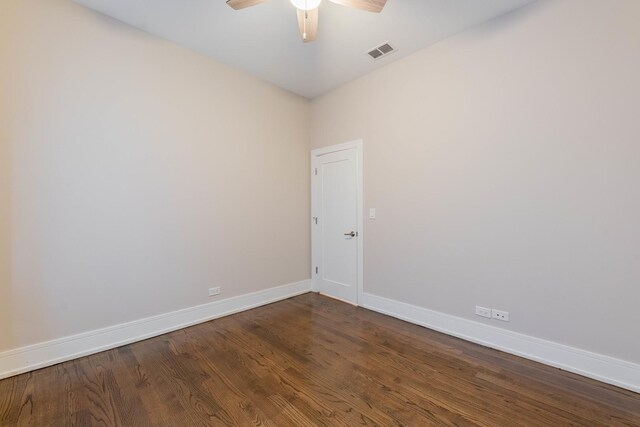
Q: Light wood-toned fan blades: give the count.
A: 3